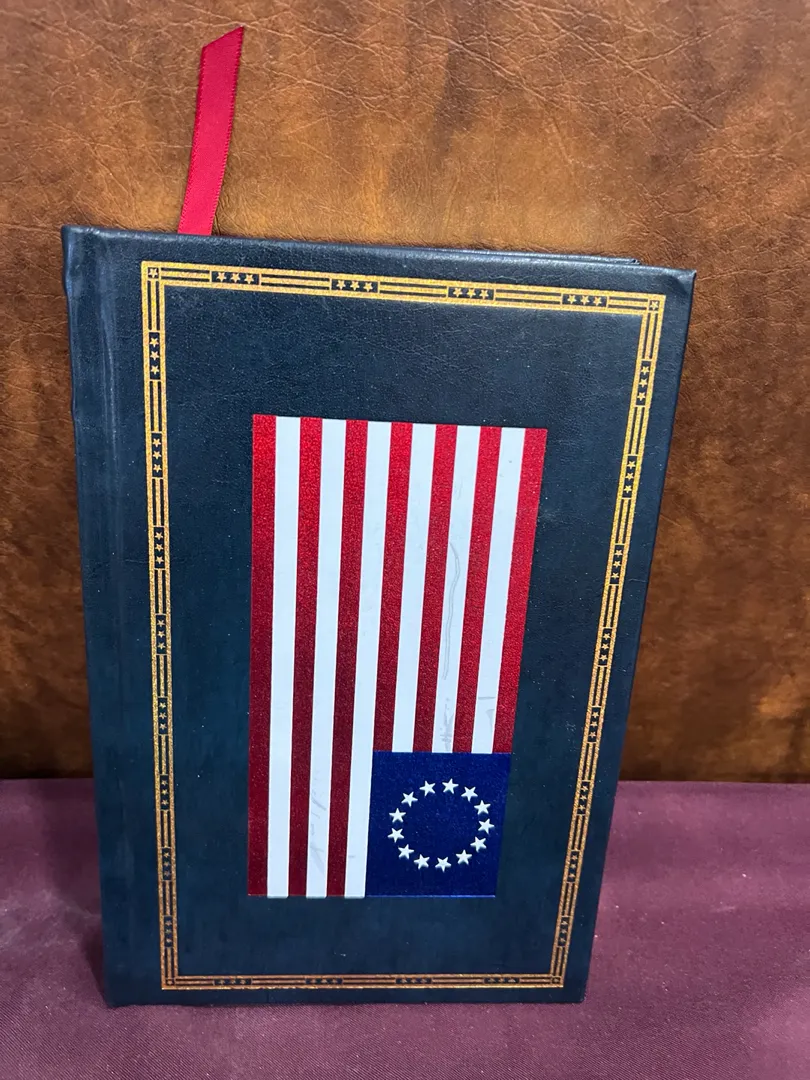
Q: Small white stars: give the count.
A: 13